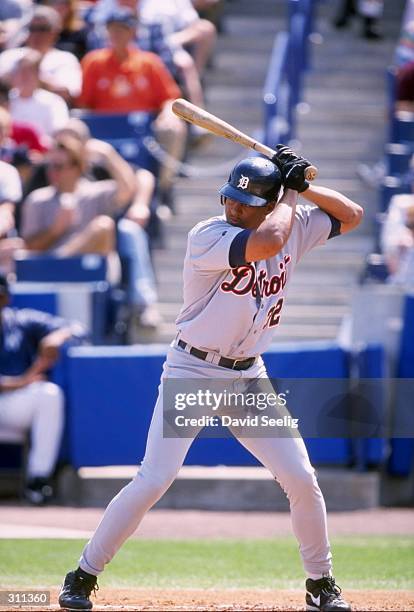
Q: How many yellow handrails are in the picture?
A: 0